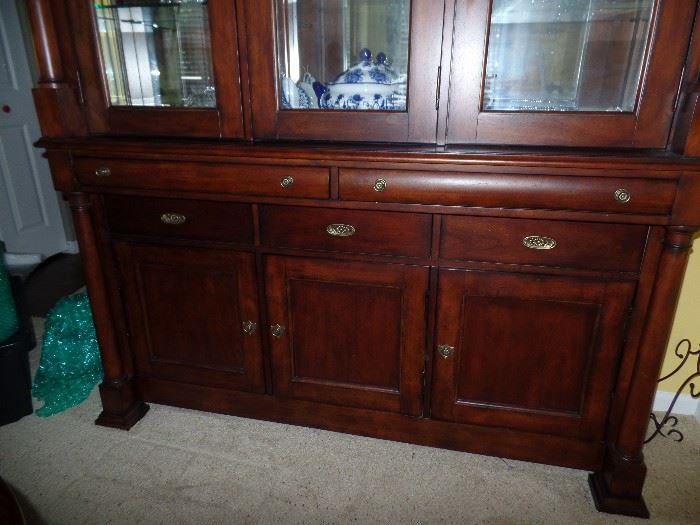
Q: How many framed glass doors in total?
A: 3